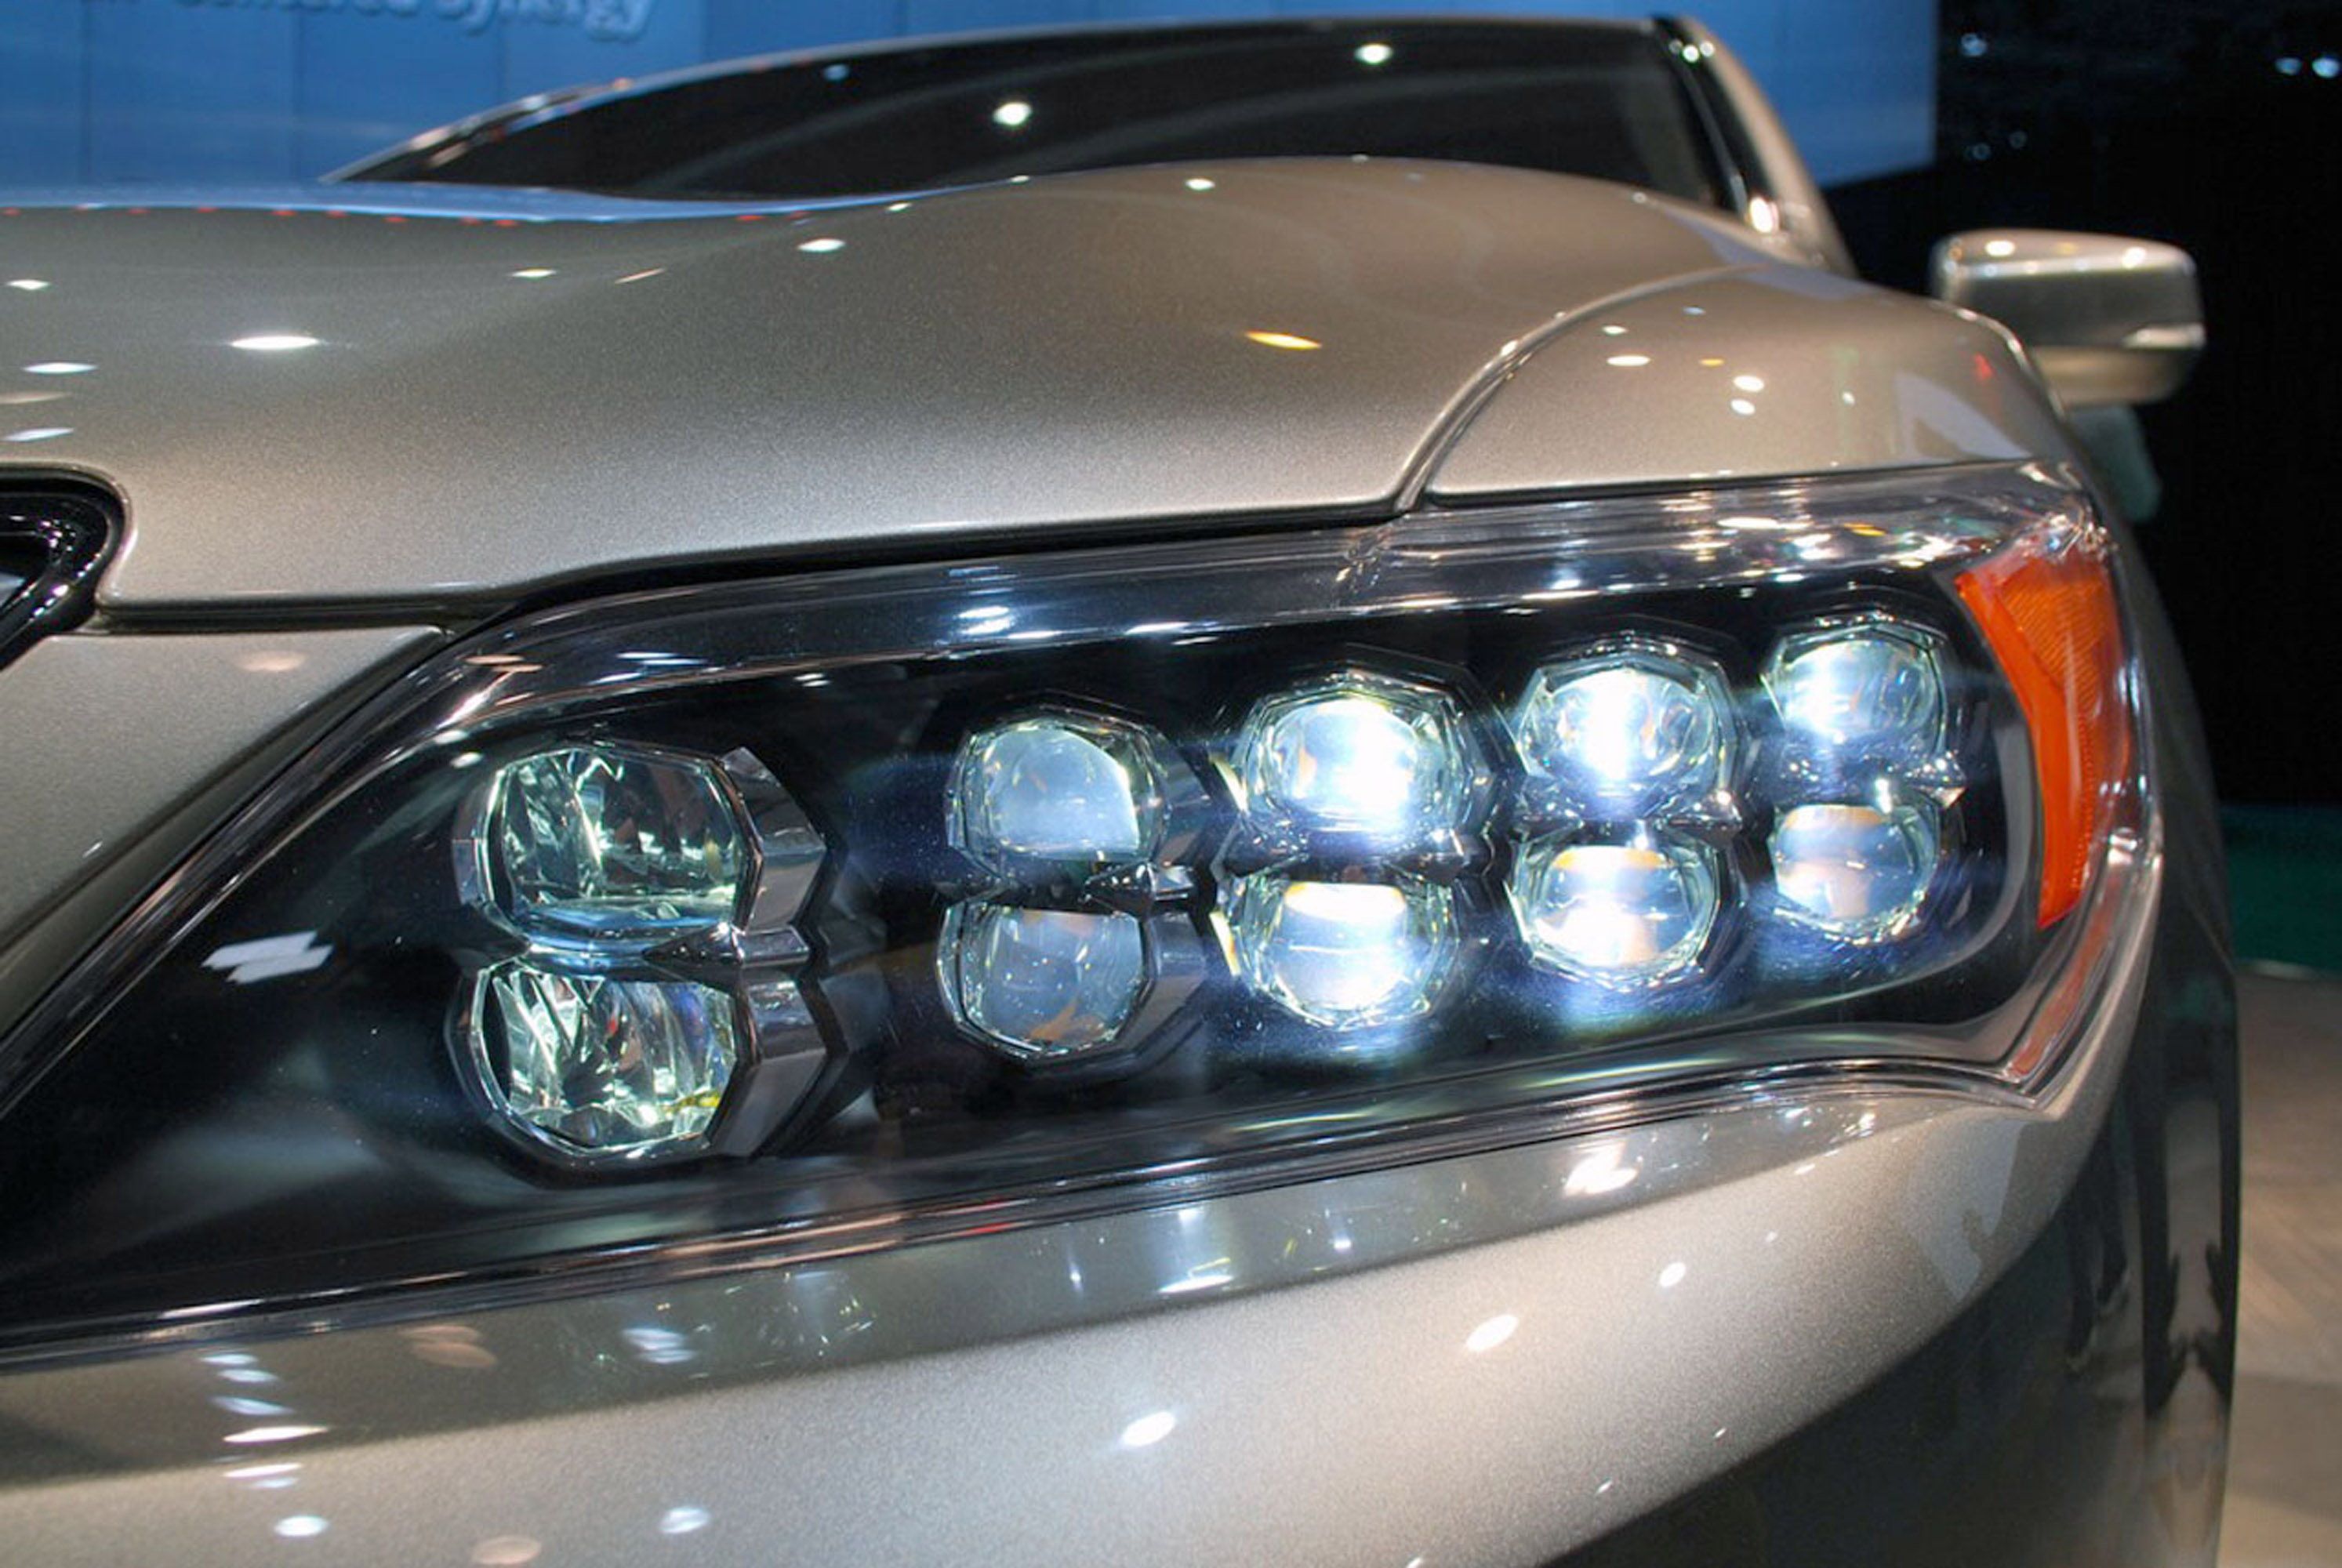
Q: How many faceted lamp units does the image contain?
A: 10